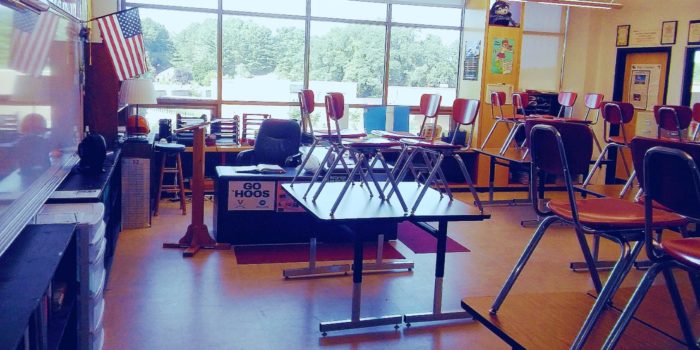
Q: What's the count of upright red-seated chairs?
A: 13